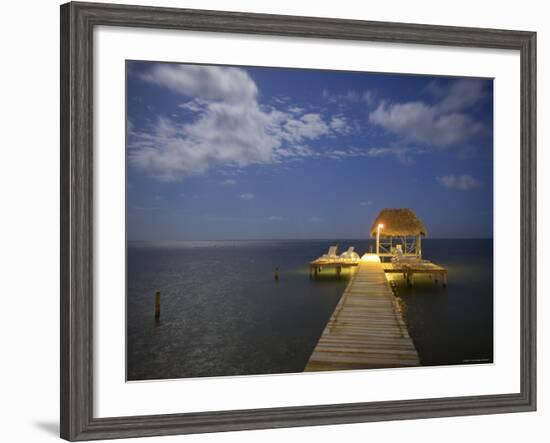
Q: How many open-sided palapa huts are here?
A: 1